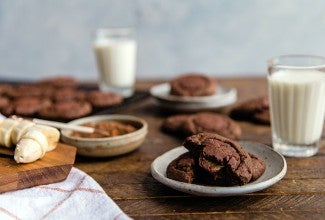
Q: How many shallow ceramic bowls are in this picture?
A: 1